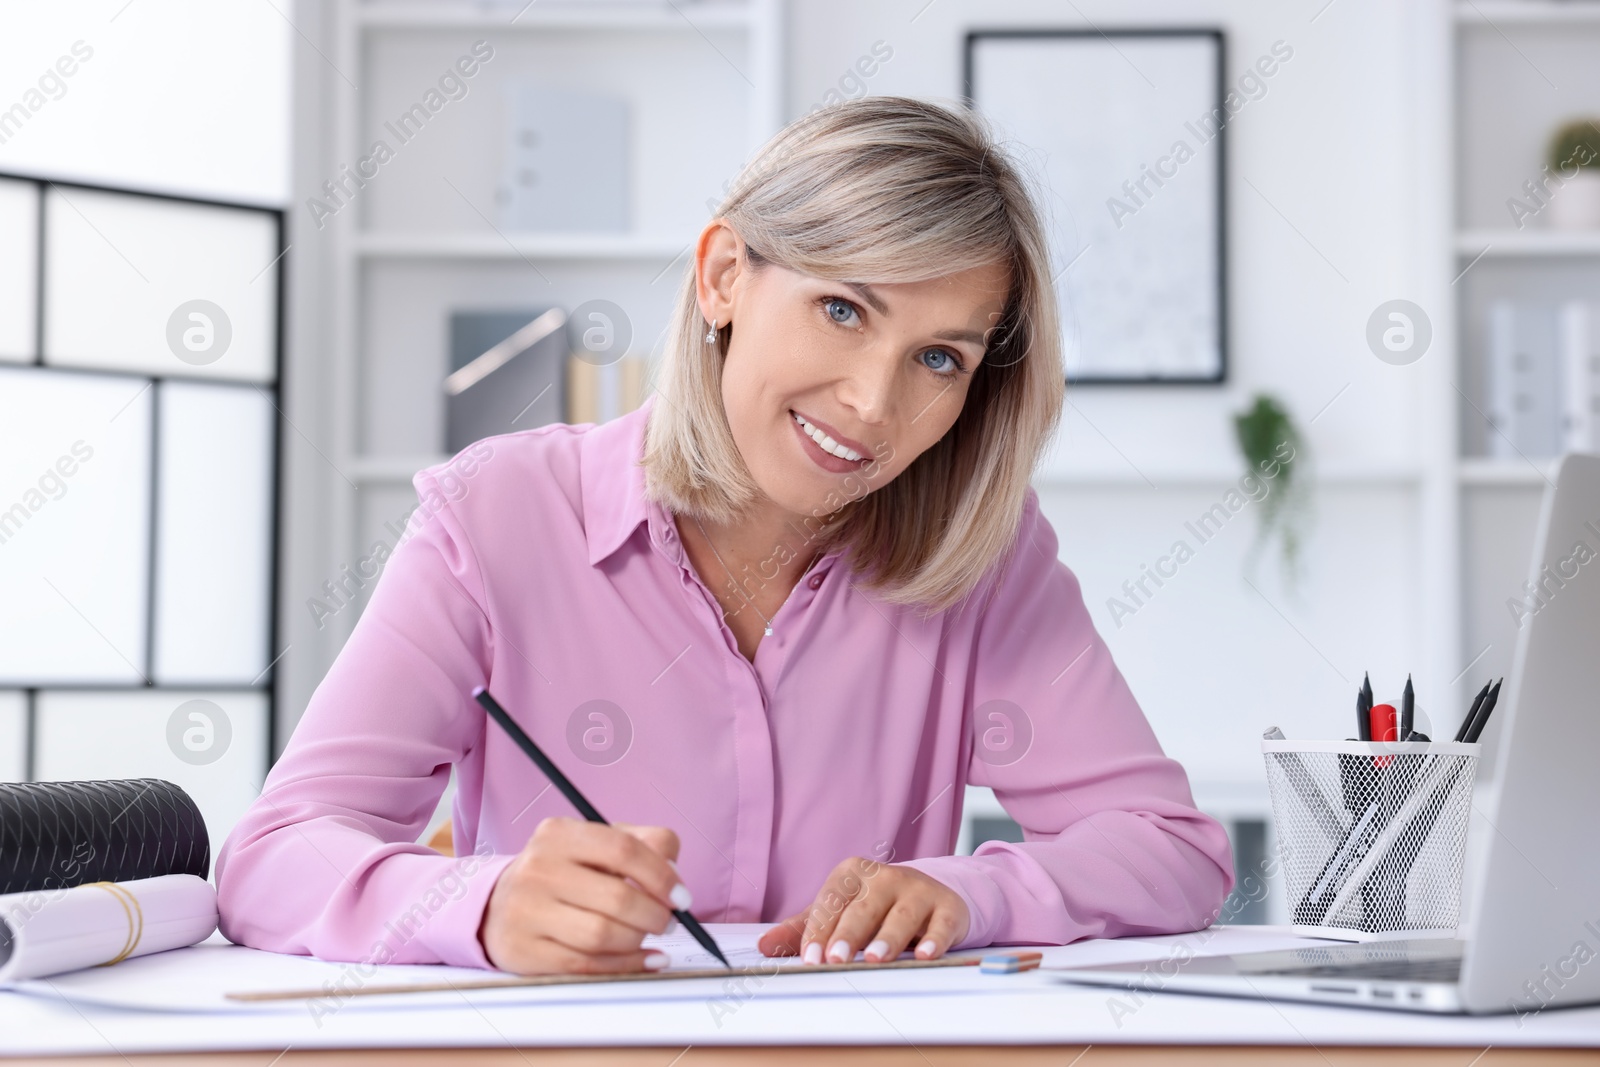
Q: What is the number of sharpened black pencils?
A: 6